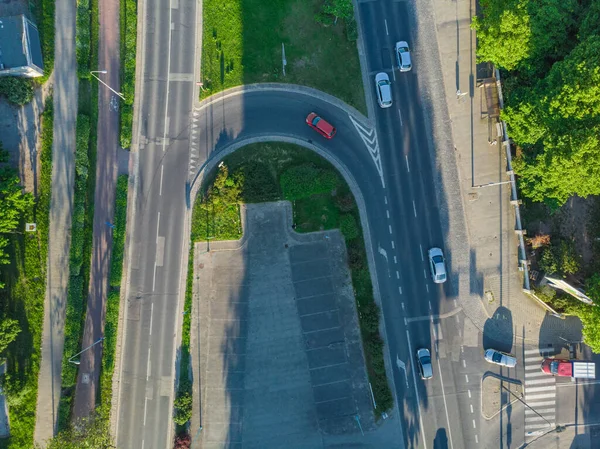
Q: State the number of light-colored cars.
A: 5